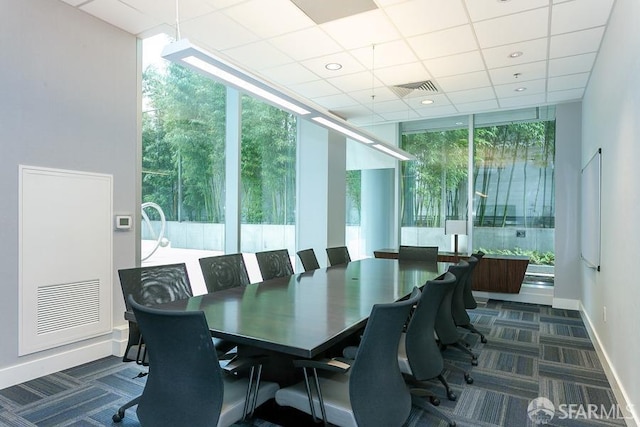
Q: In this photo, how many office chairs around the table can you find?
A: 12